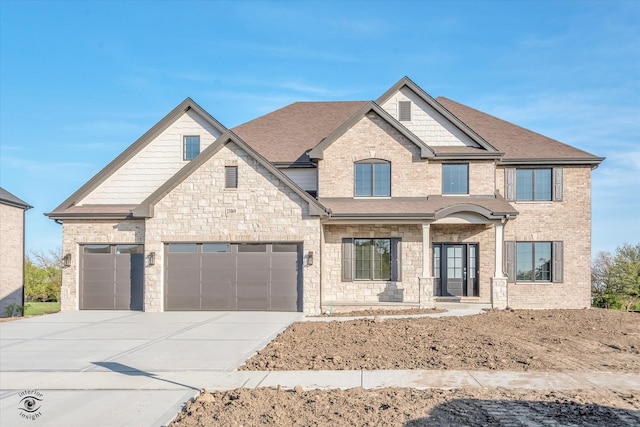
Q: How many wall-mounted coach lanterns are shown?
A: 3